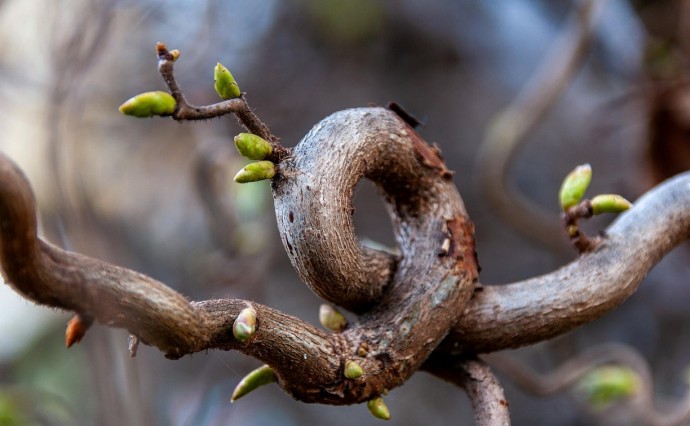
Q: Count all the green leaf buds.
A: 11